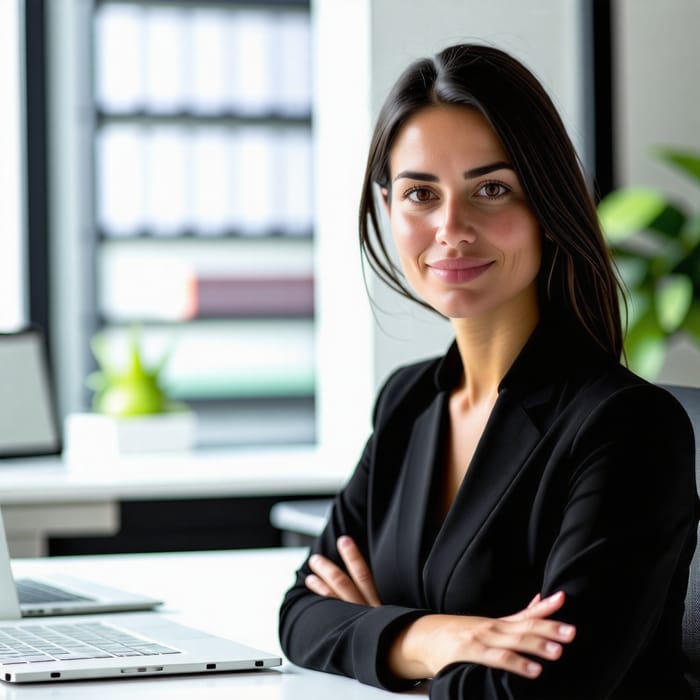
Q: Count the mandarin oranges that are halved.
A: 0